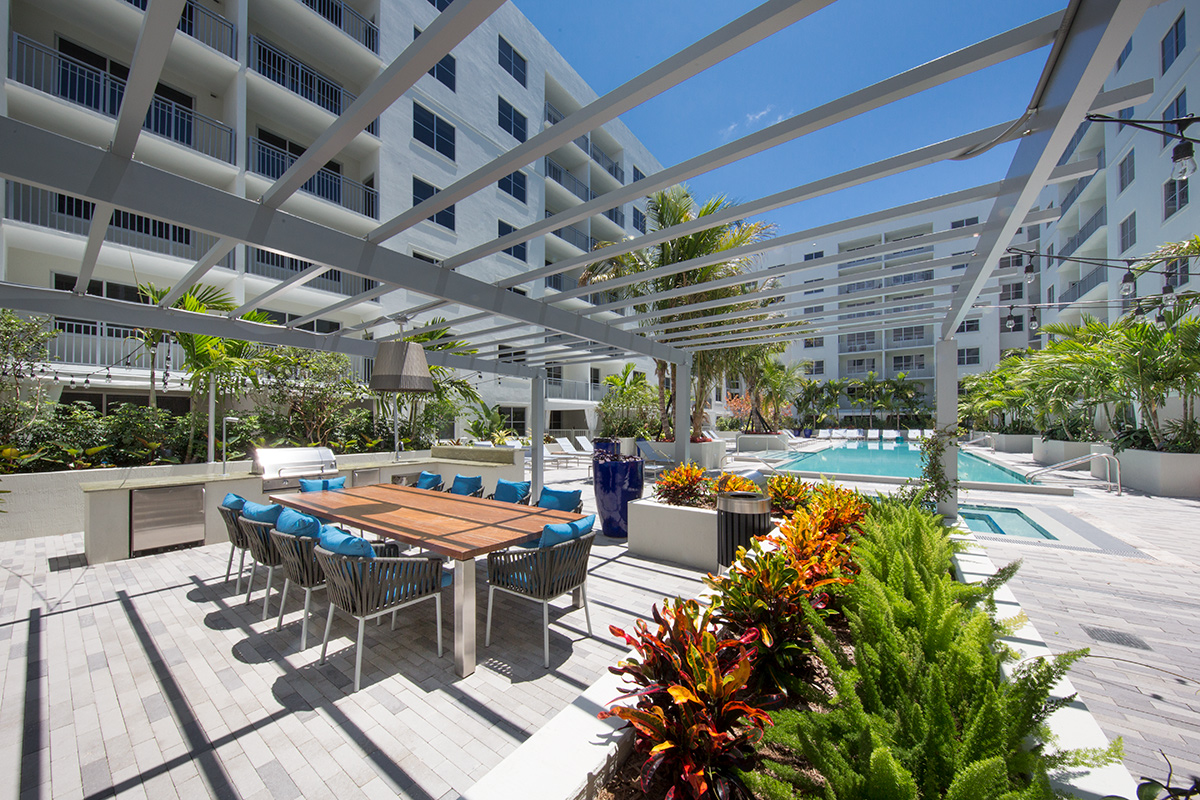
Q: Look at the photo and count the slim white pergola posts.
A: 3